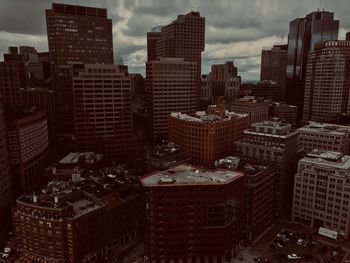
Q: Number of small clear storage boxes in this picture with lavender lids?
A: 0